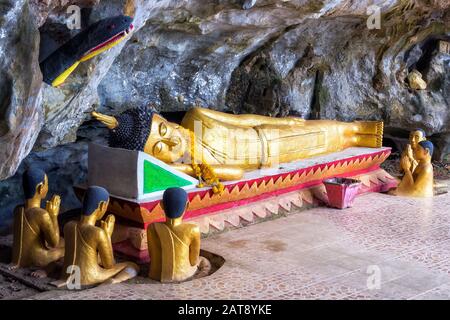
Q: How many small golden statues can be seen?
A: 5